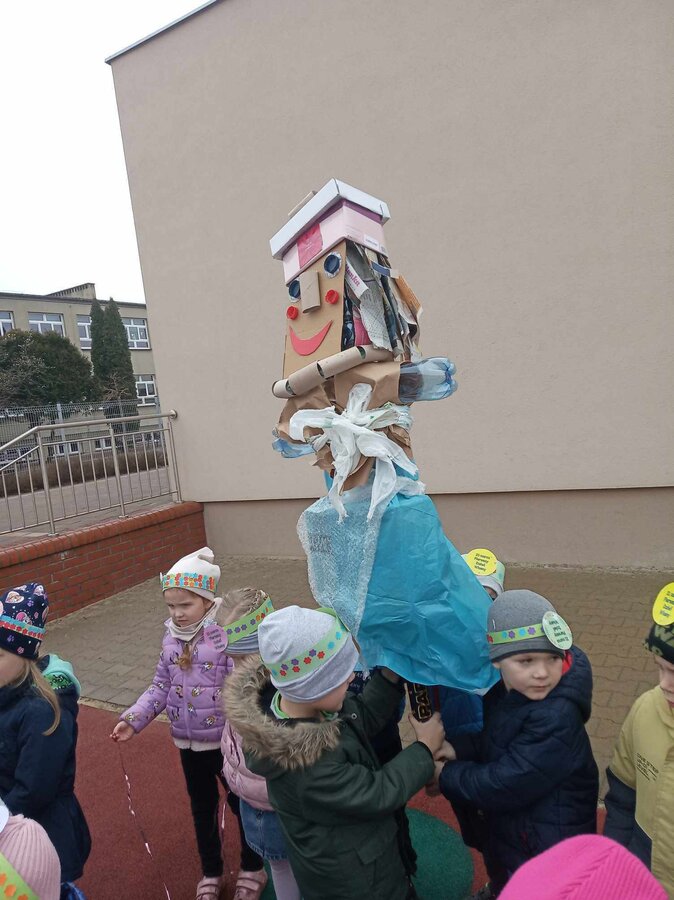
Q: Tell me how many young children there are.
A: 9